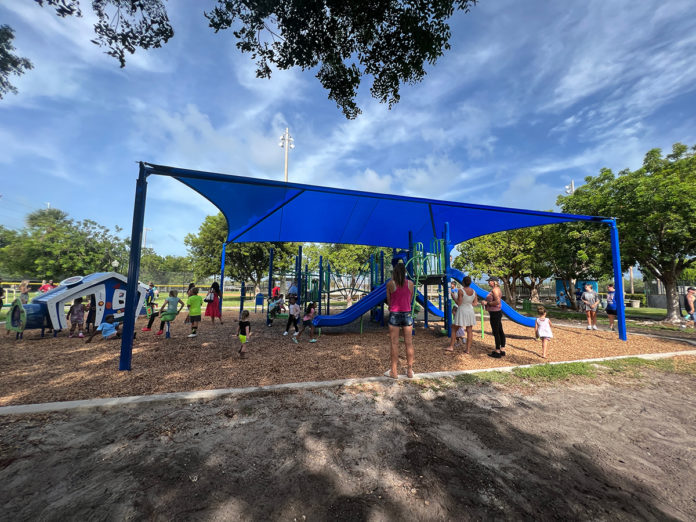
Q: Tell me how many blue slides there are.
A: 3